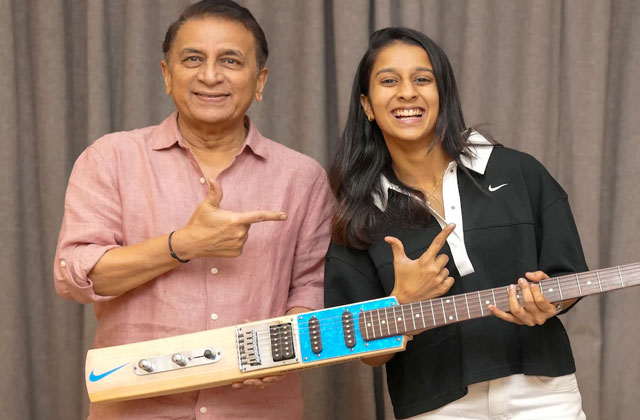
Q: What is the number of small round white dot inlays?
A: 10